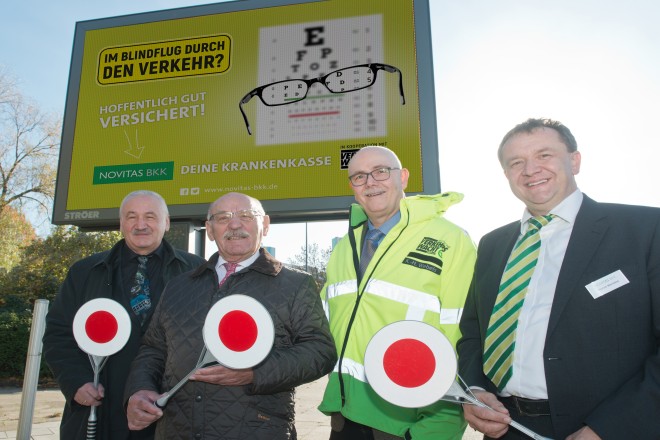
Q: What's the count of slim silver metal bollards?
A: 1